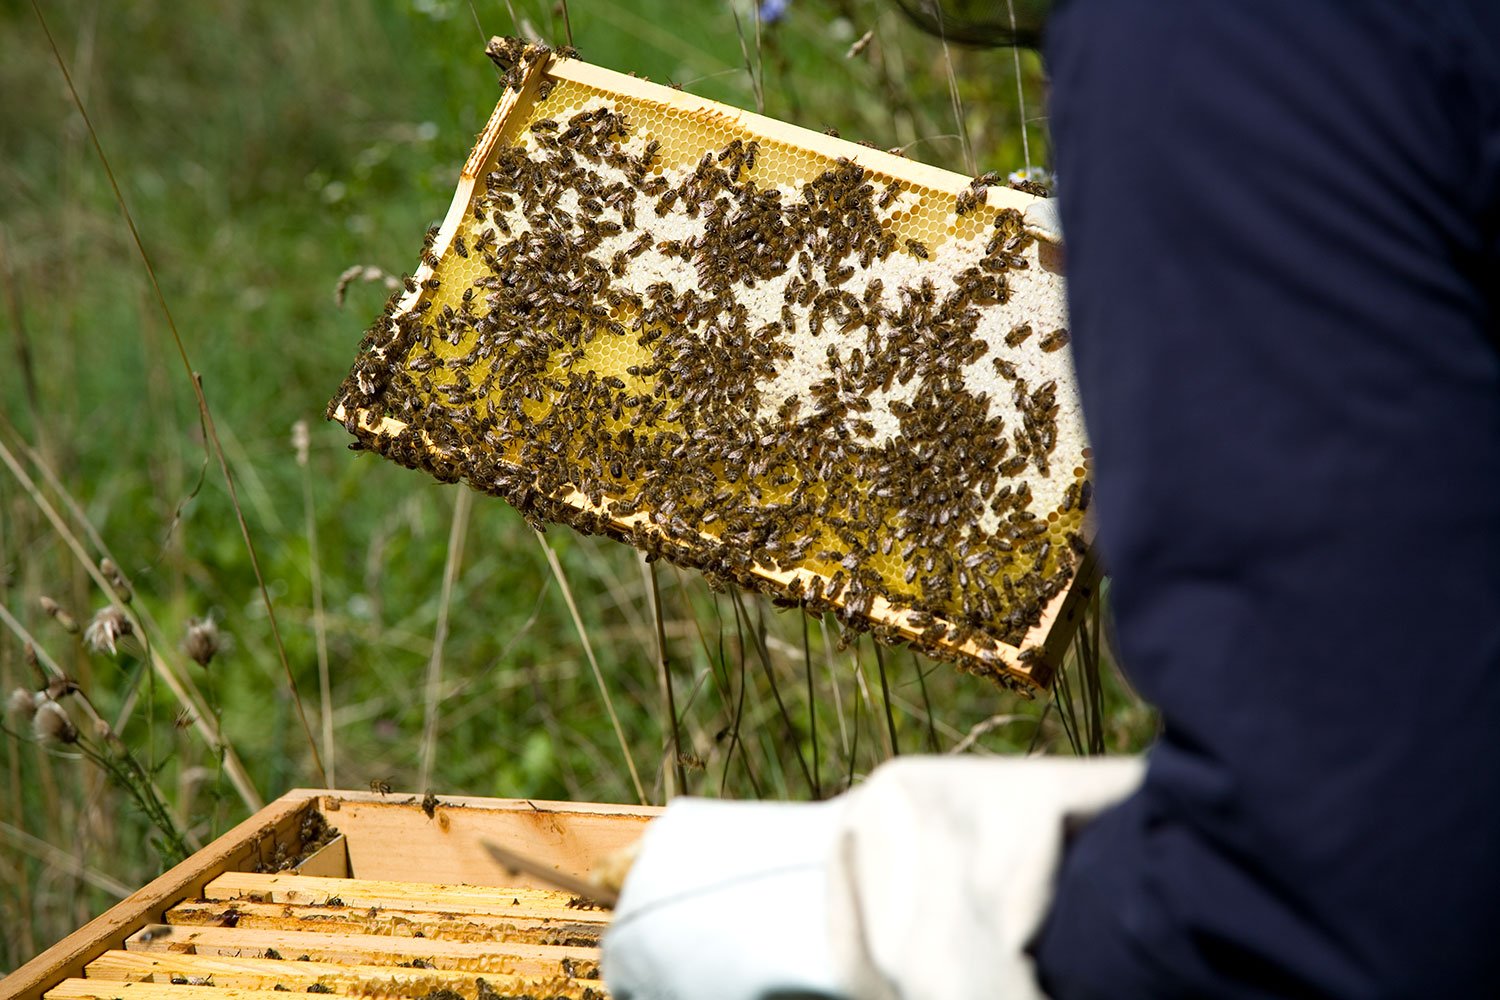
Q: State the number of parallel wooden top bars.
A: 5